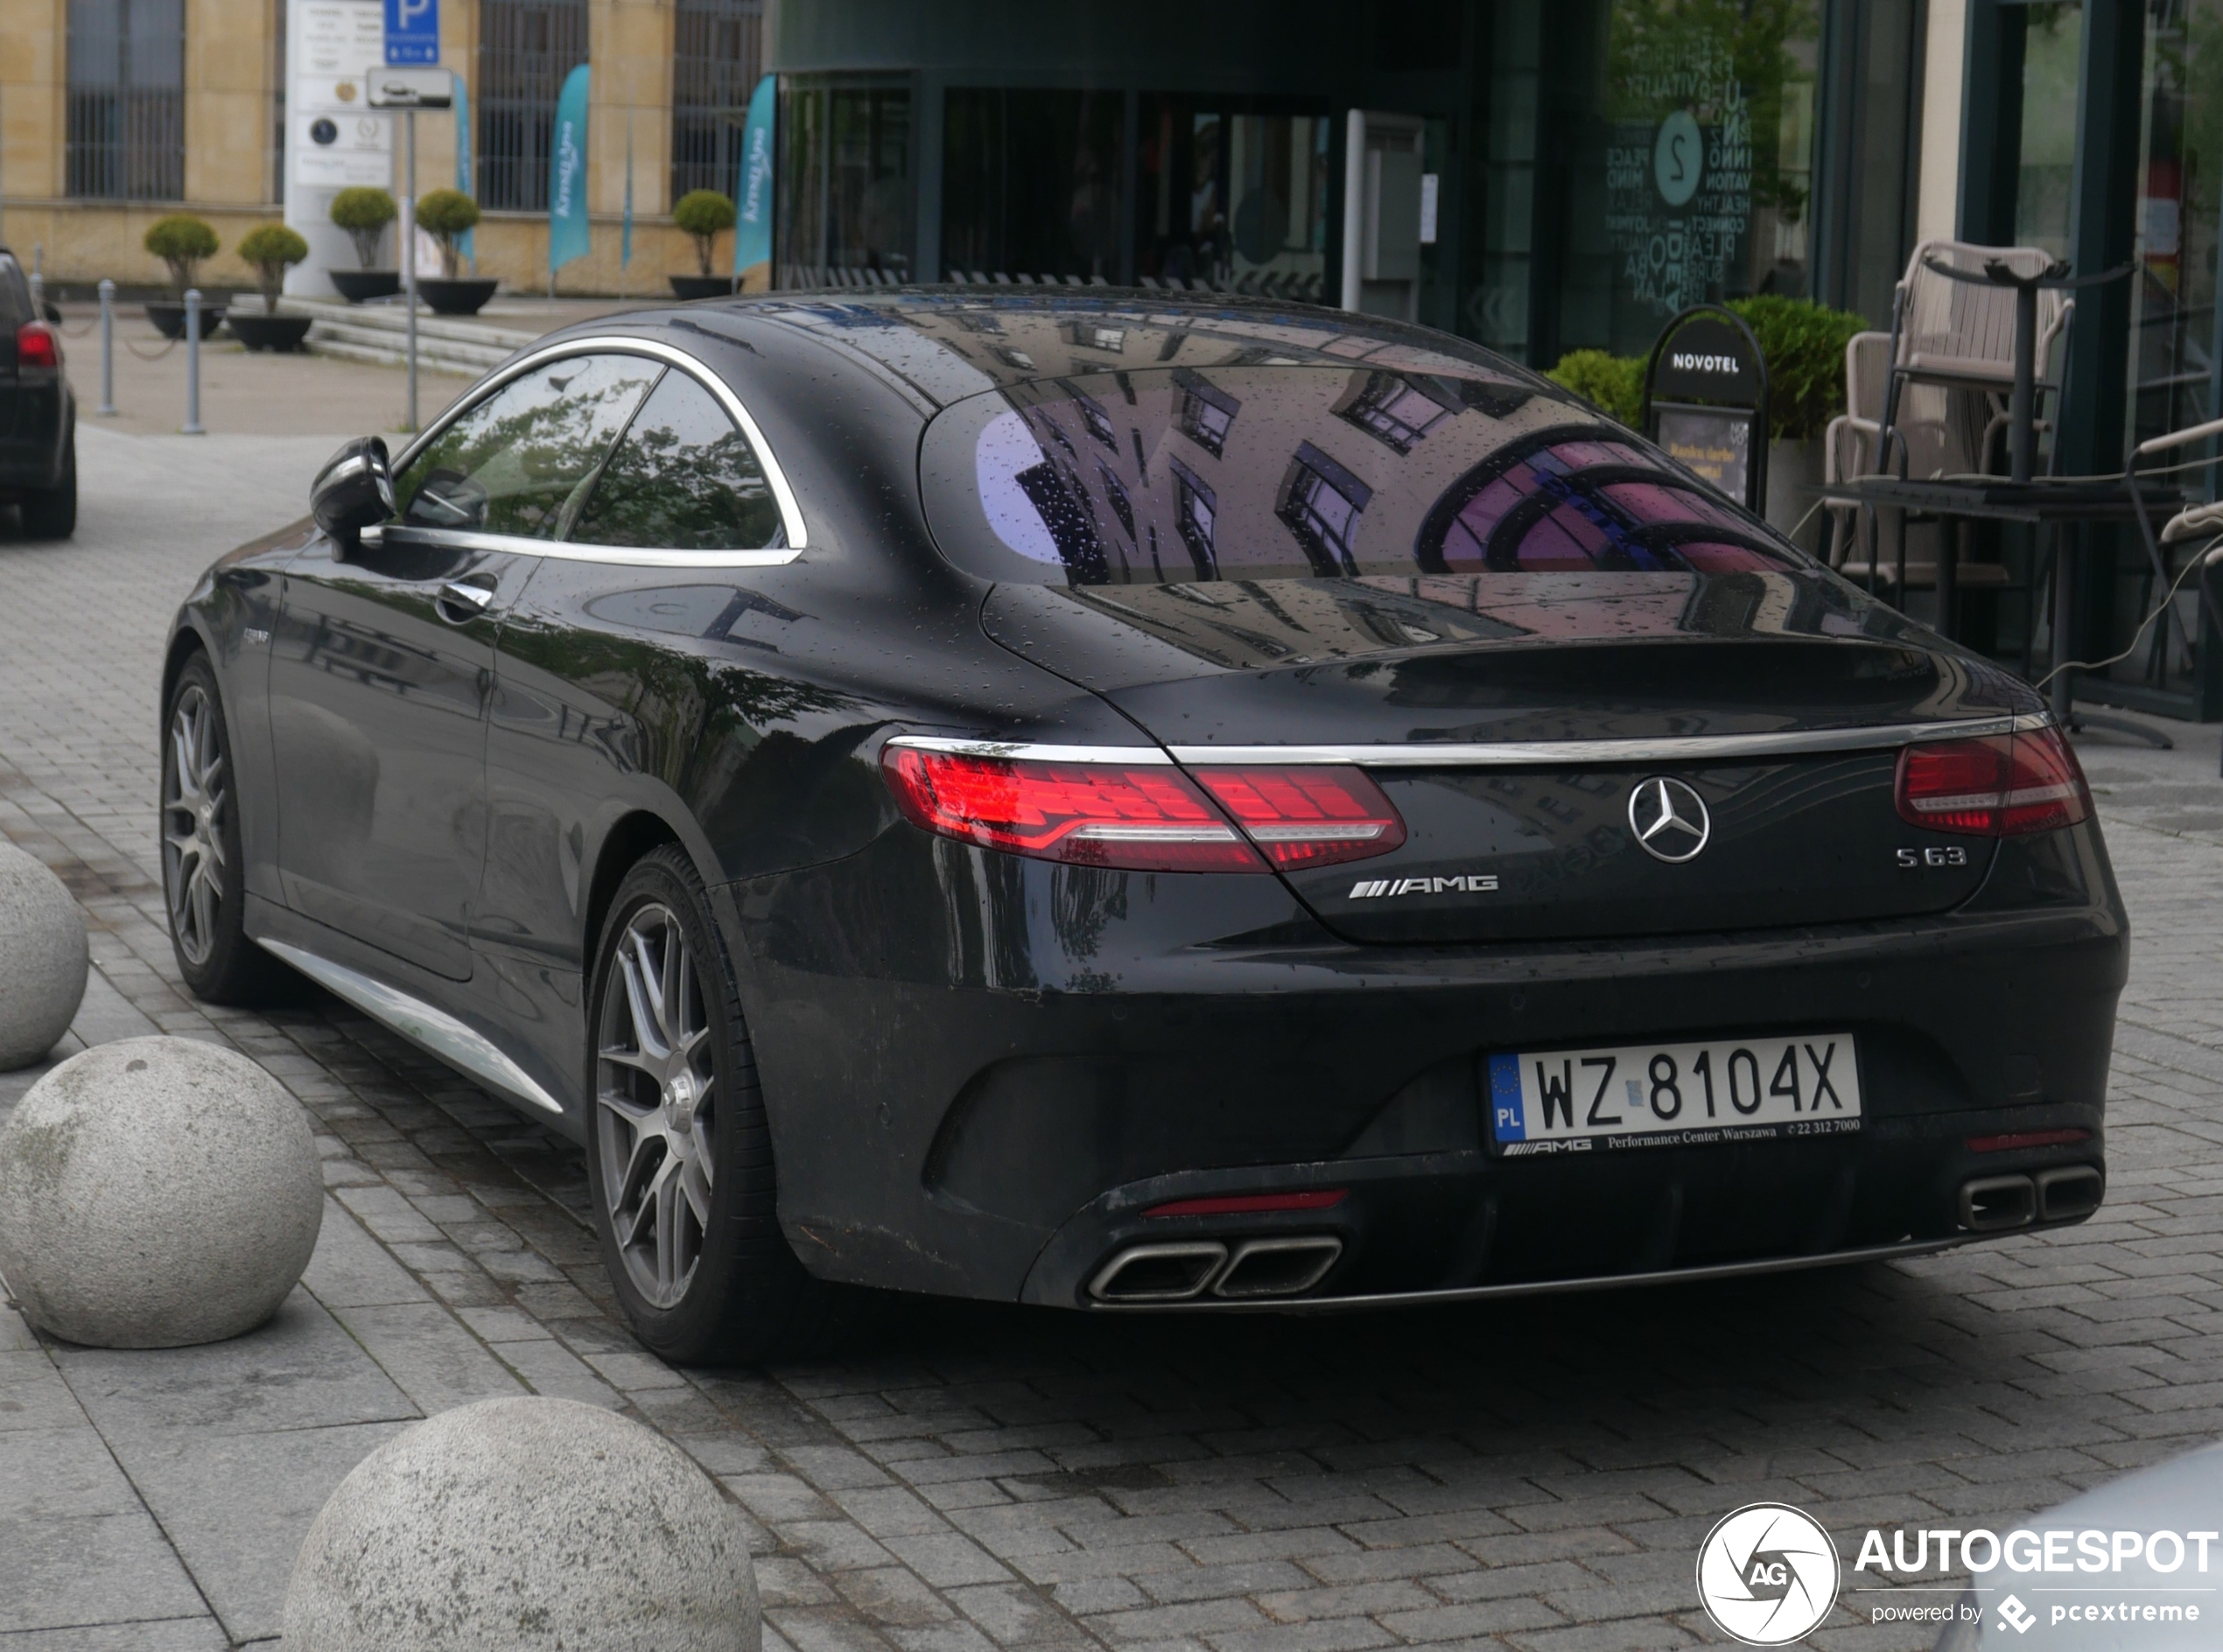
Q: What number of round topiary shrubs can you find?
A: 5